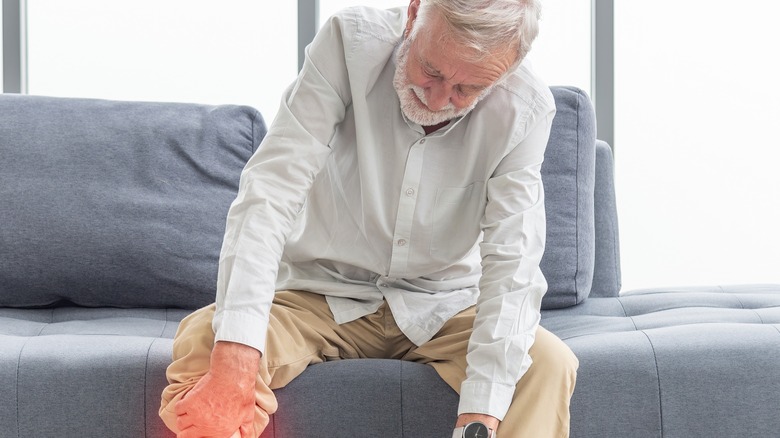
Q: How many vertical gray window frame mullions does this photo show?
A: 3